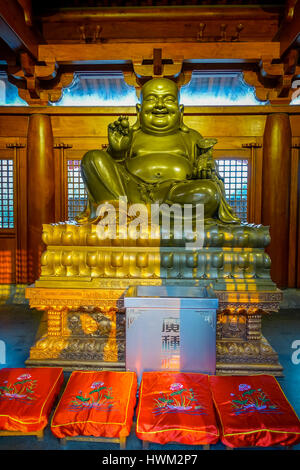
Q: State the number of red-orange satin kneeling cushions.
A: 4